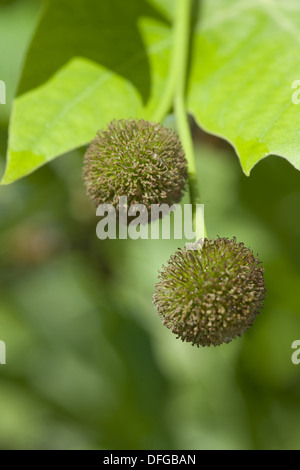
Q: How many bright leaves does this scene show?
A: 2